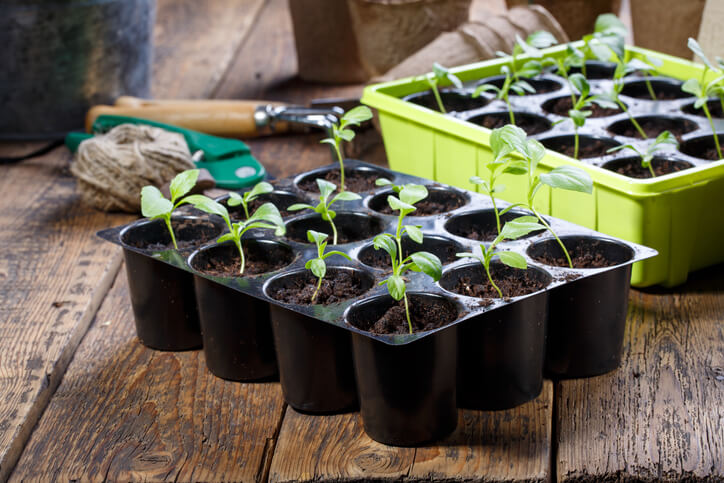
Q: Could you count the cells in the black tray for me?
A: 12